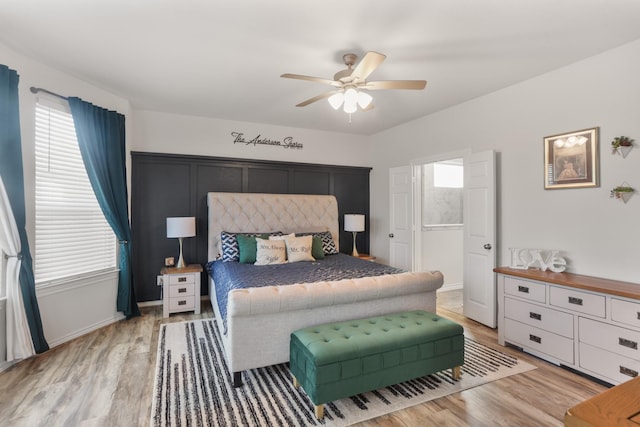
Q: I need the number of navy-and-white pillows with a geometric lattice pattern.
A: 2